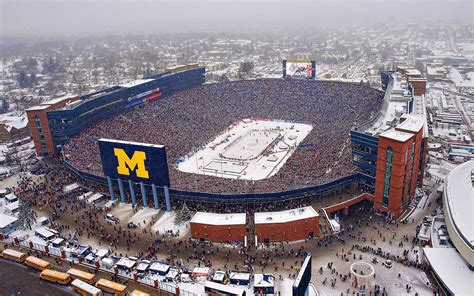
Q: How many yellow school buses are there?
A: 7